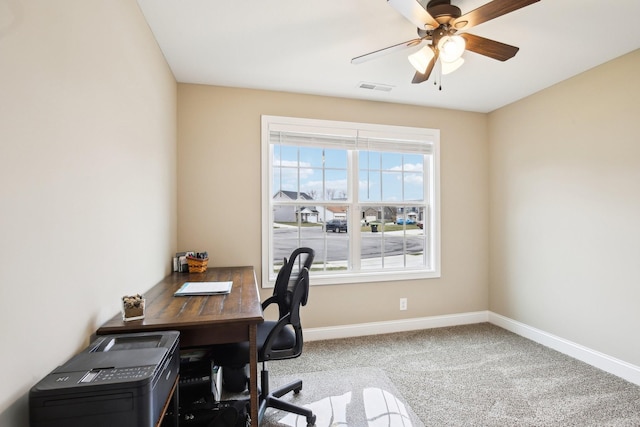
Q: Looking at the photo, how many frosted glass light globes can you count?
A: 3